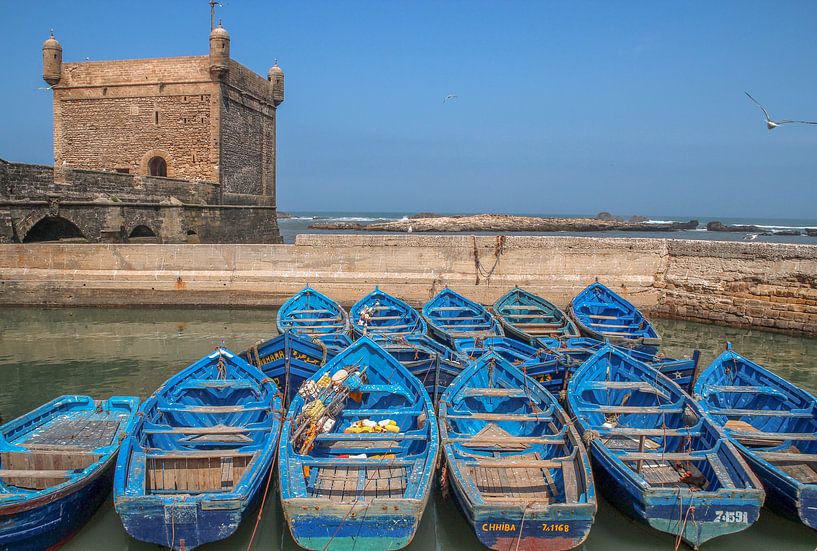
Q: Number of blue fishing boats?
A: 15